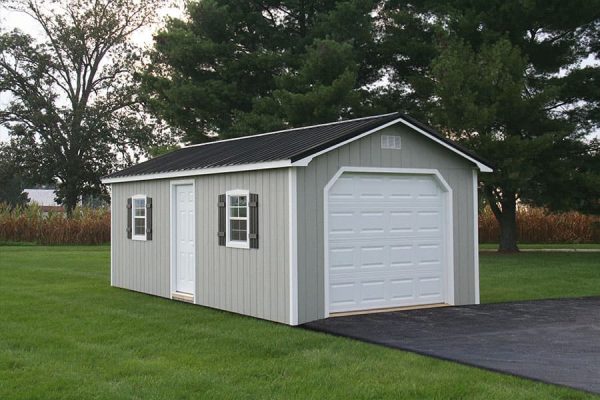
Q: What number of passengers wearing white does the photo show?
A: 0